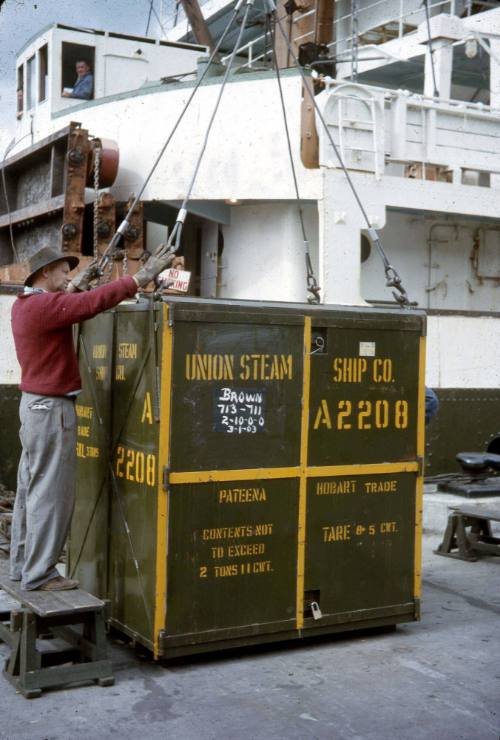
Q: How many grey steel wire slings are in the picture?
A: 4